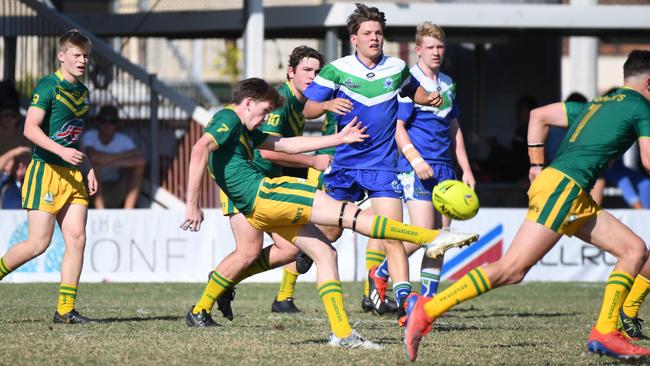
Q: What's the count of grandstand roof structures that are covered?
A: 1